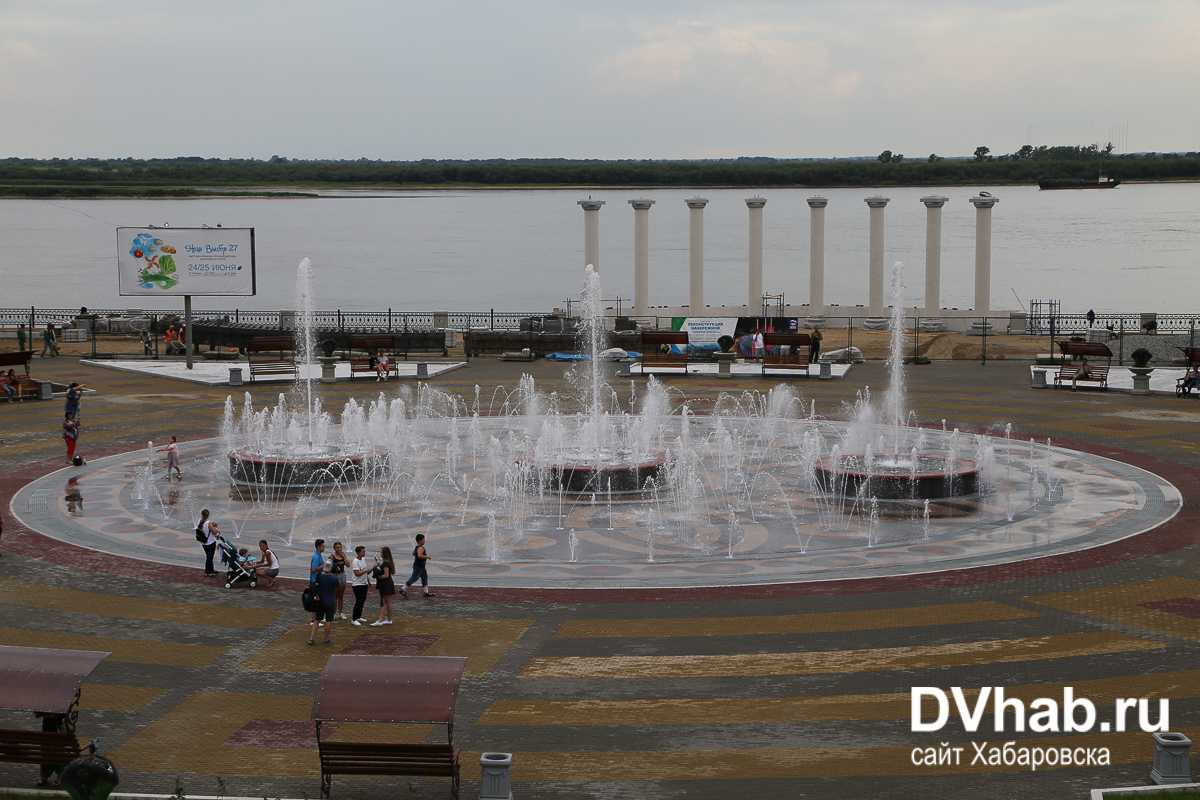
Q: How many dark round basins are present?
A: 3